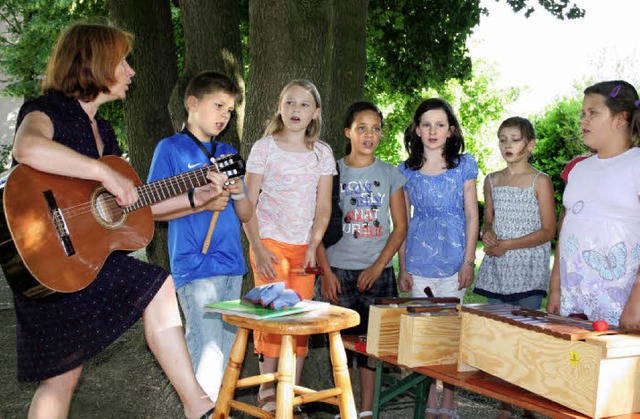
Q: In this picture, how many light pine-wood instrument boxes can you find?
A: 3